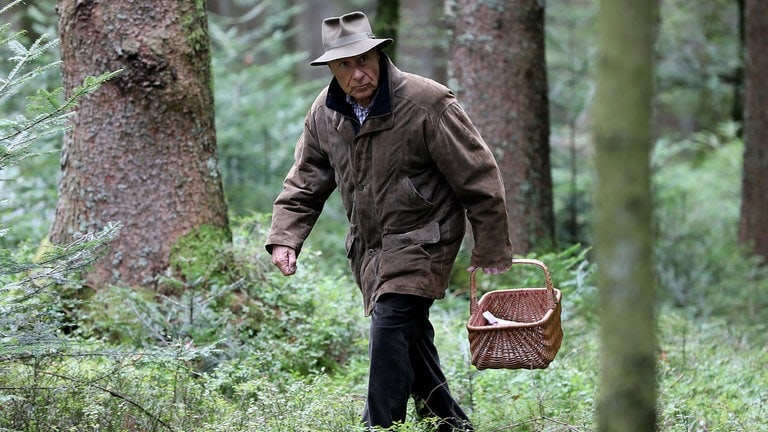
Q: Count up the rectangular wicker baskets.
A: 1